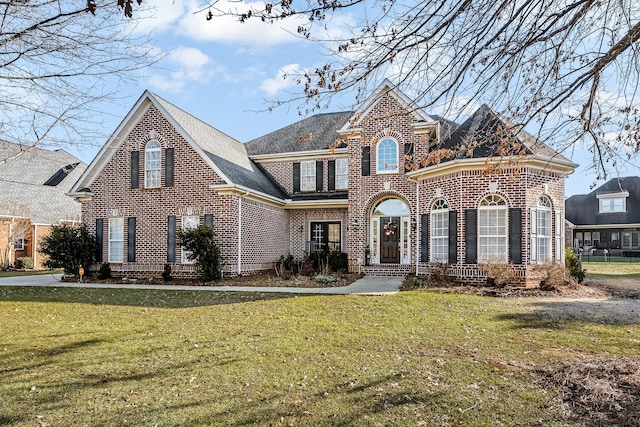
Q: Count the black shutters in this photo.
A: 15